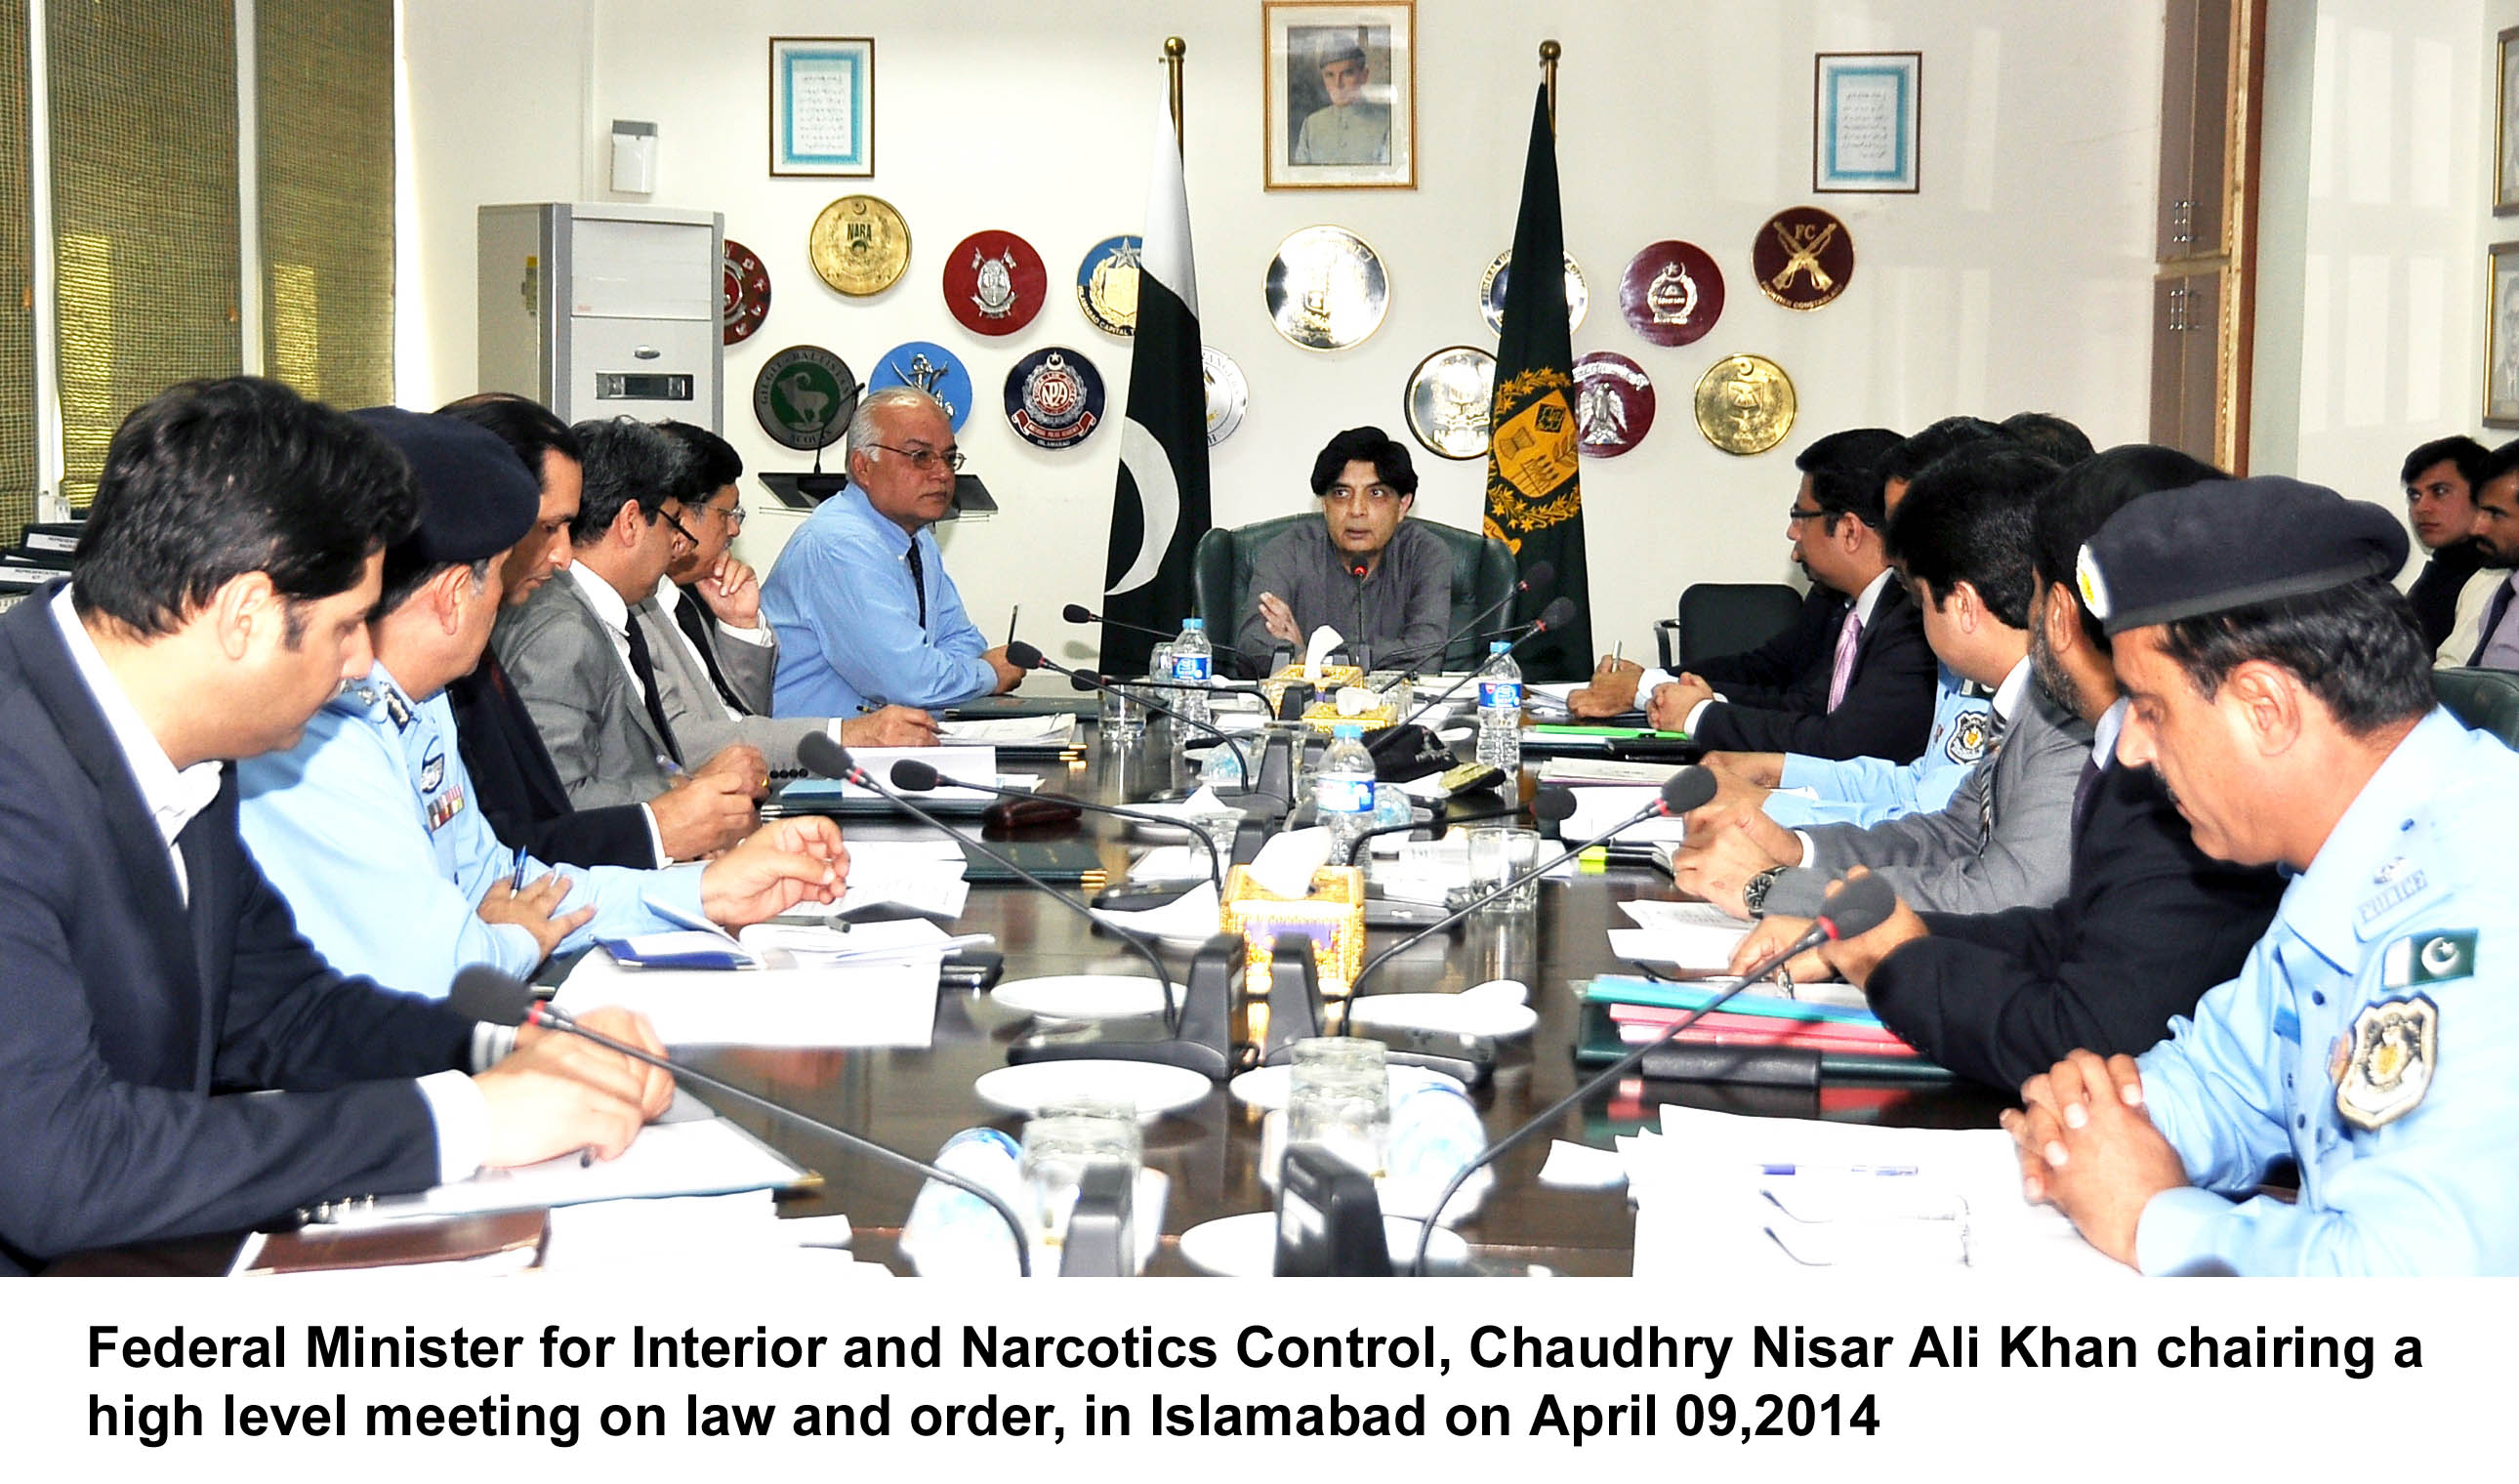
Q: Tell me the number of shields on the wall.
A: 15